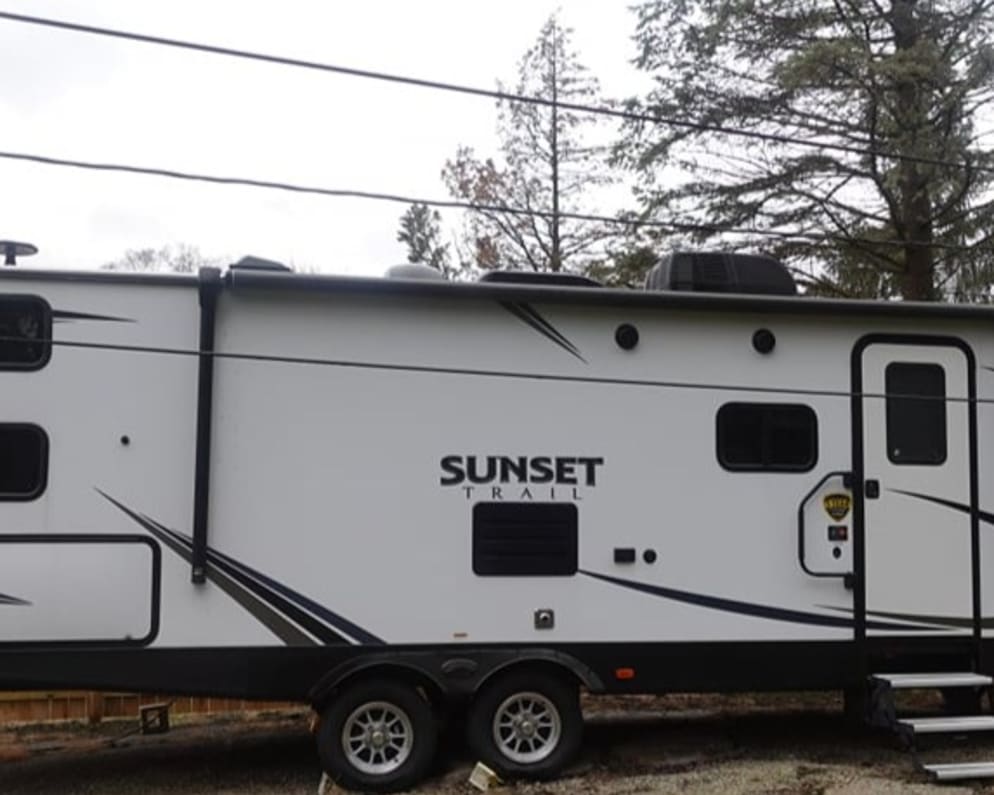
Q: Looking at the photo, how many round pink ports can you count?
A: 0